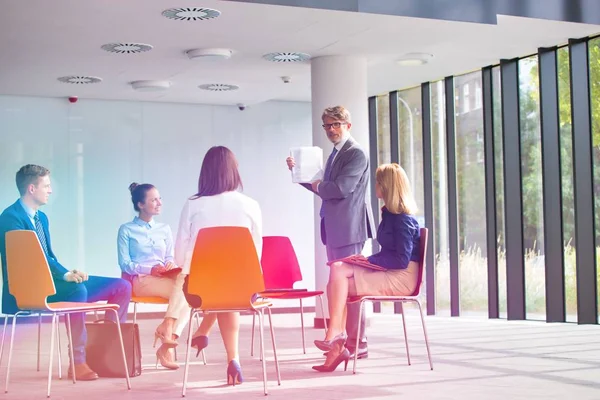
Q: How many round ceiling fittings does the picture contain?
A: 8